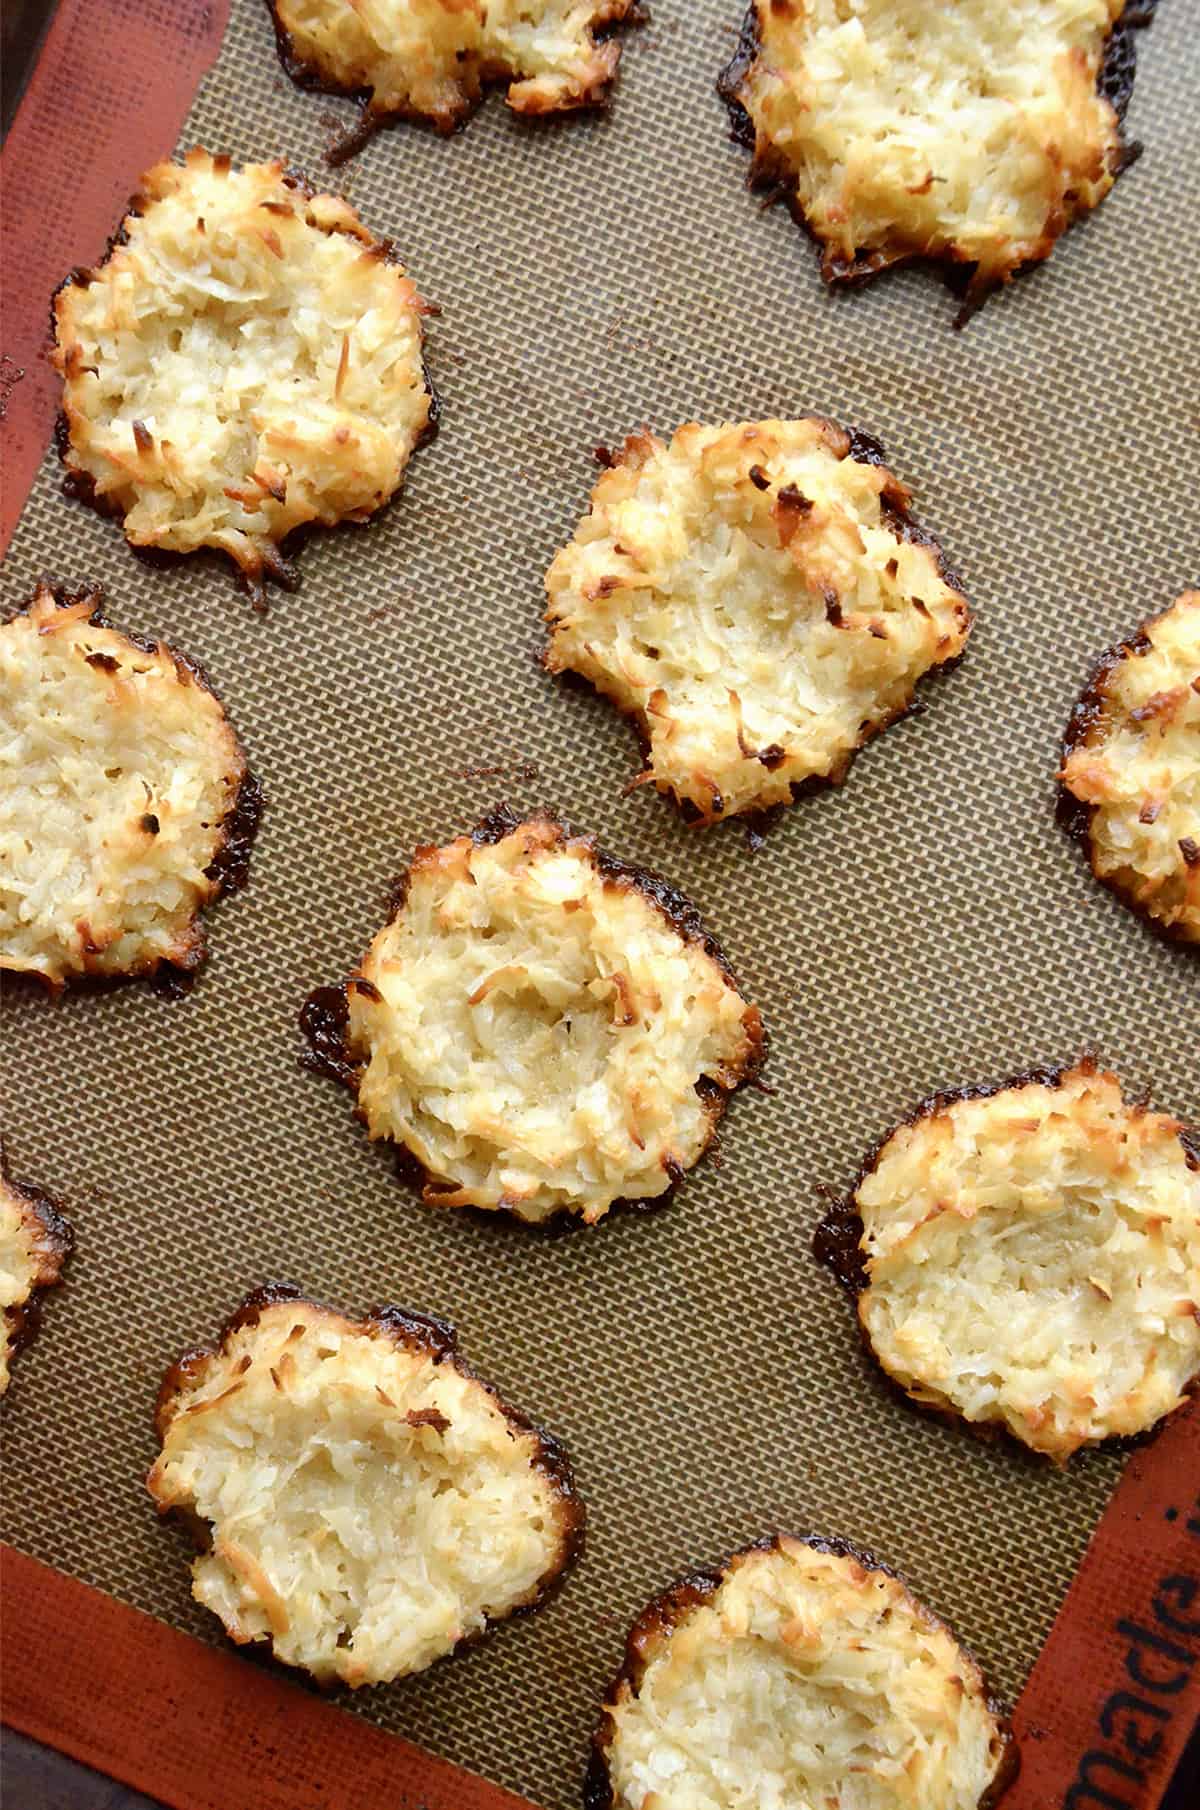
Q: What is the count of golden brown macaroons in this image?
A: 11